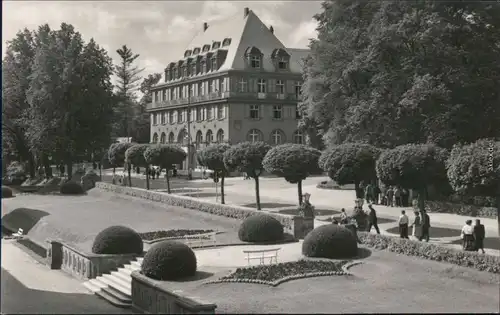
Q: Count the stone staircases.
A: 1